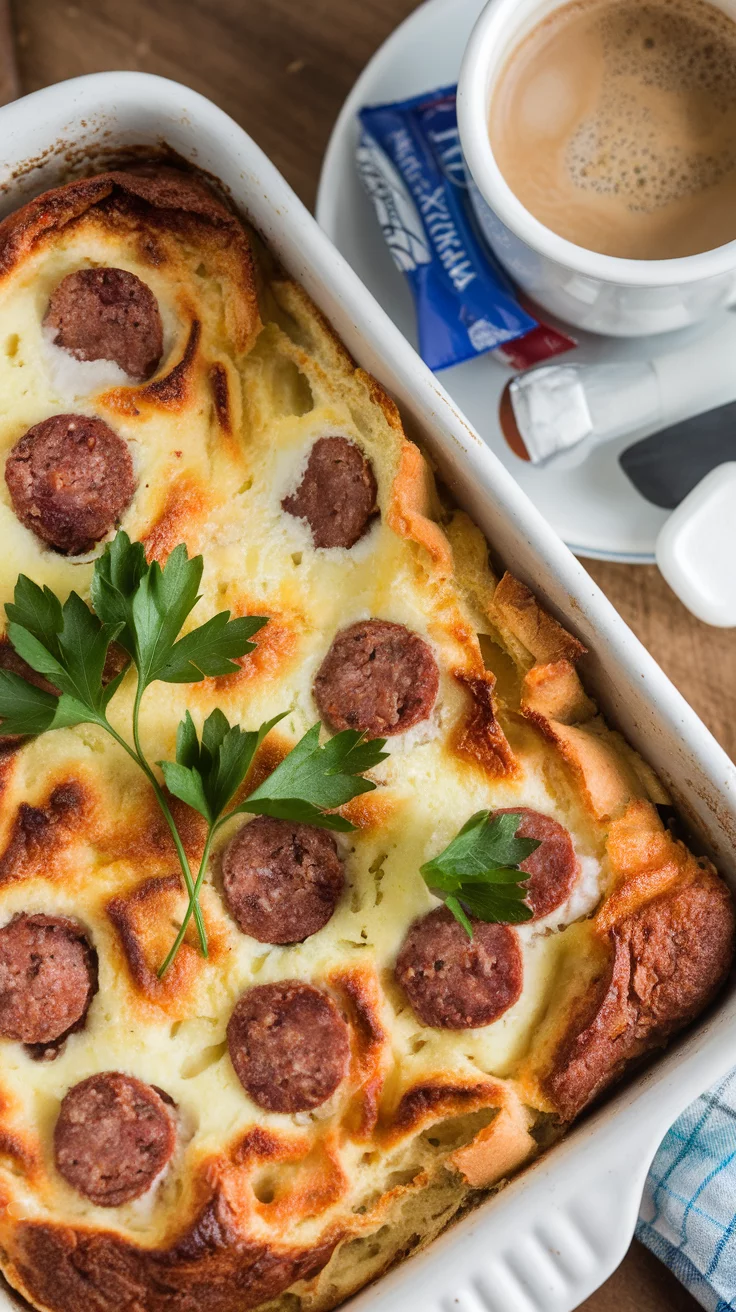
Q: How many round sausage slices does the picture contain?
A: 10